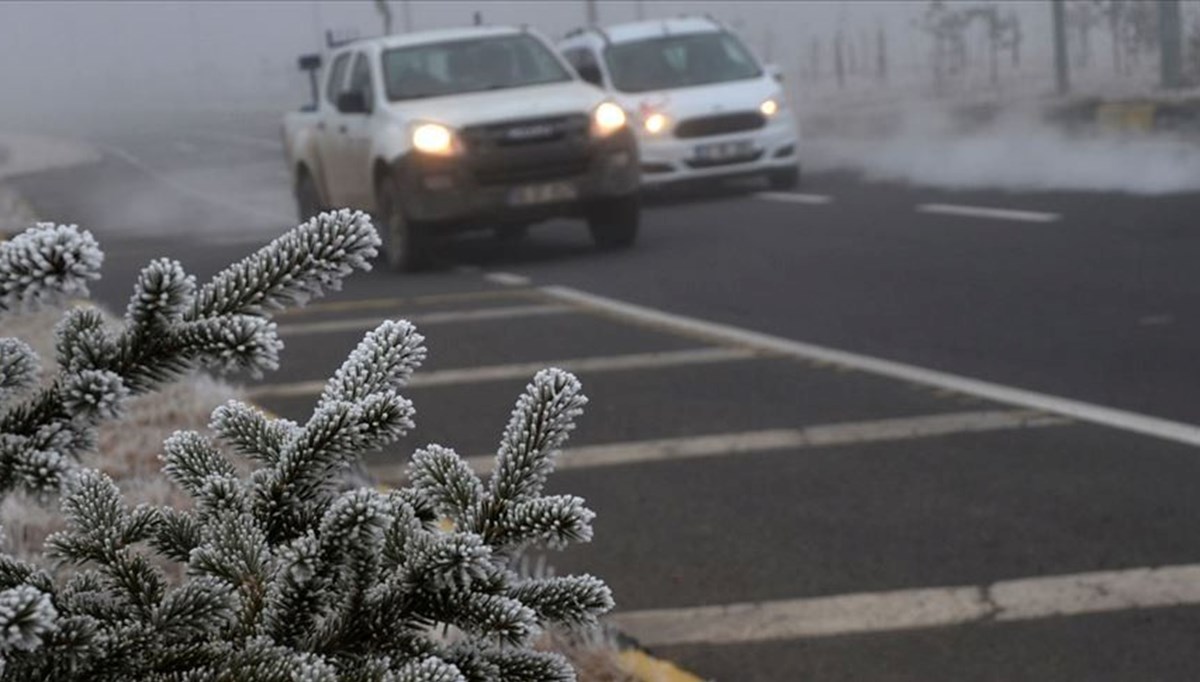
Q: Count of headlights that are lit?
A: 4